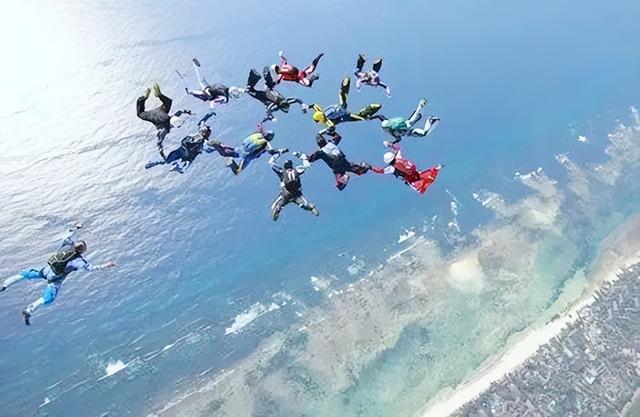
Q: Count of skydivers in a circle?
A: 12